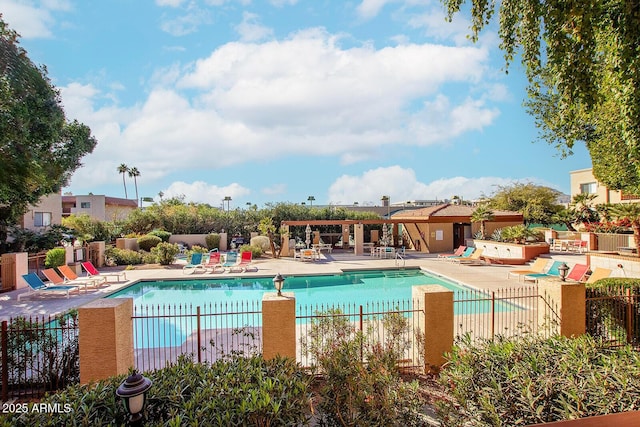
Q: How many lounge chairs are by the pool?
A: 15